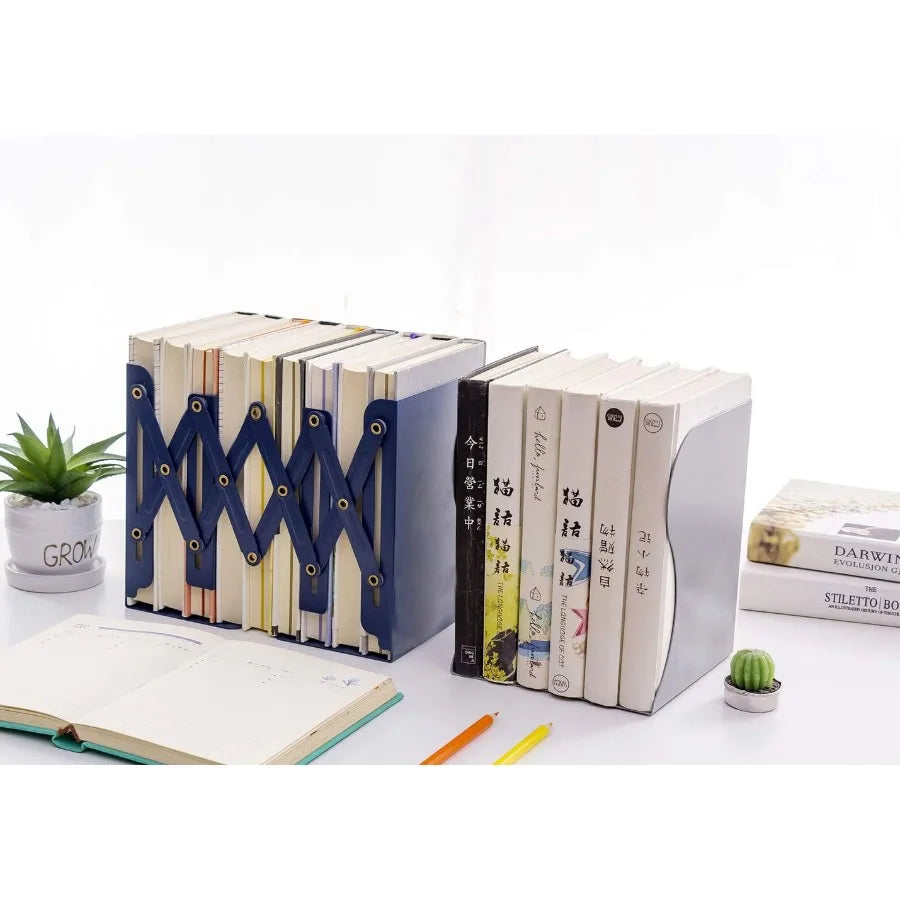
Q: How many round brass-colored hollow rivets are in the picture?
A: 14